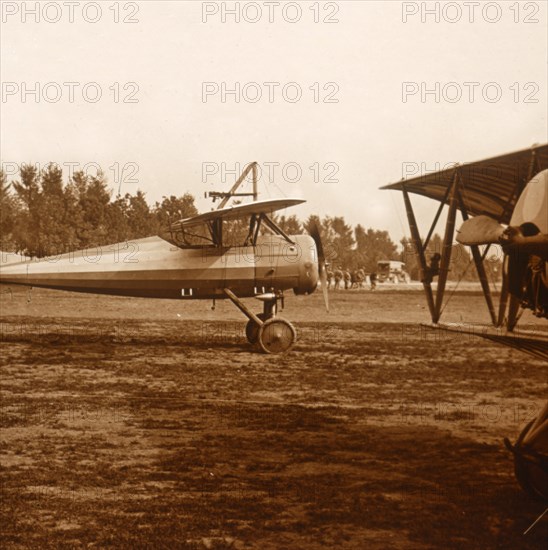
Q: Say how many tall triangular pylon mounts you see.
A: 1